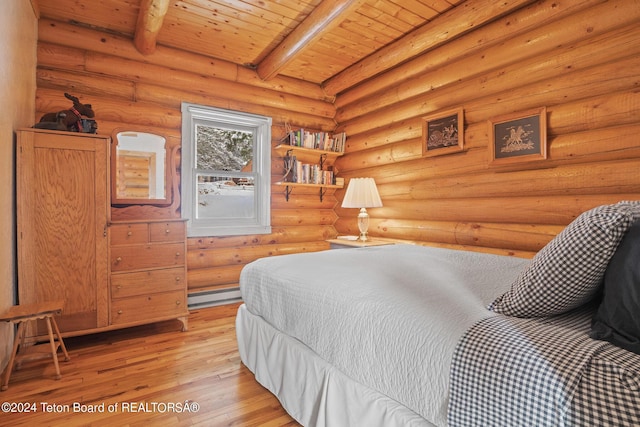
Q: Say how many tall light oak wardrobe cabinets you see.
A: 1